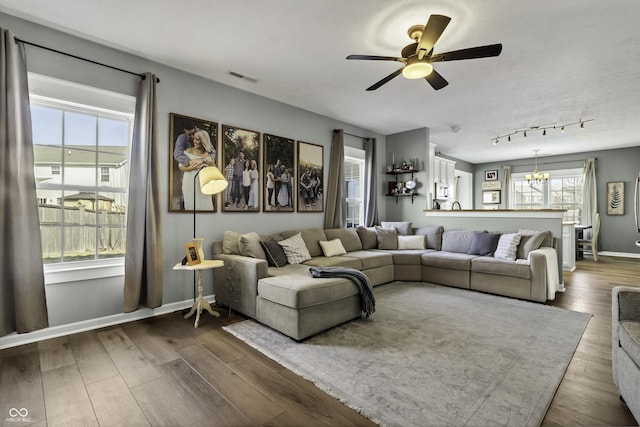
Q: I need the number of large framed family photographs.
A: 4